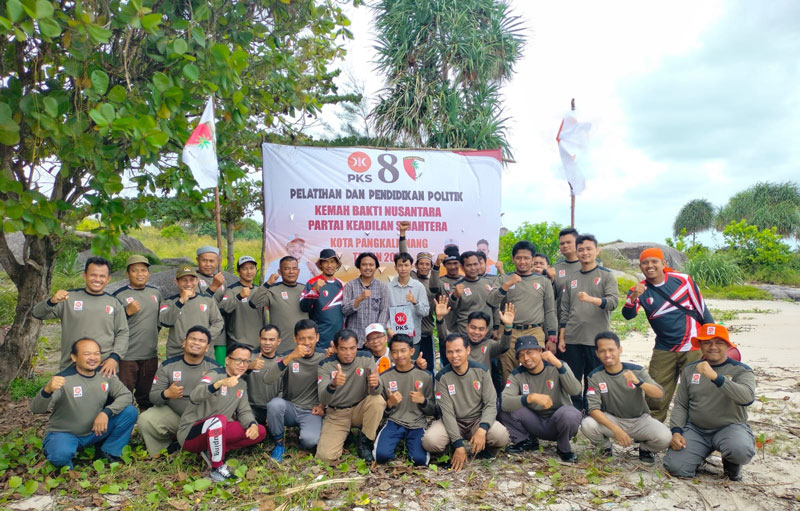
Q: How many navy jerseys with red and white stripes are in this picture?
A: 2